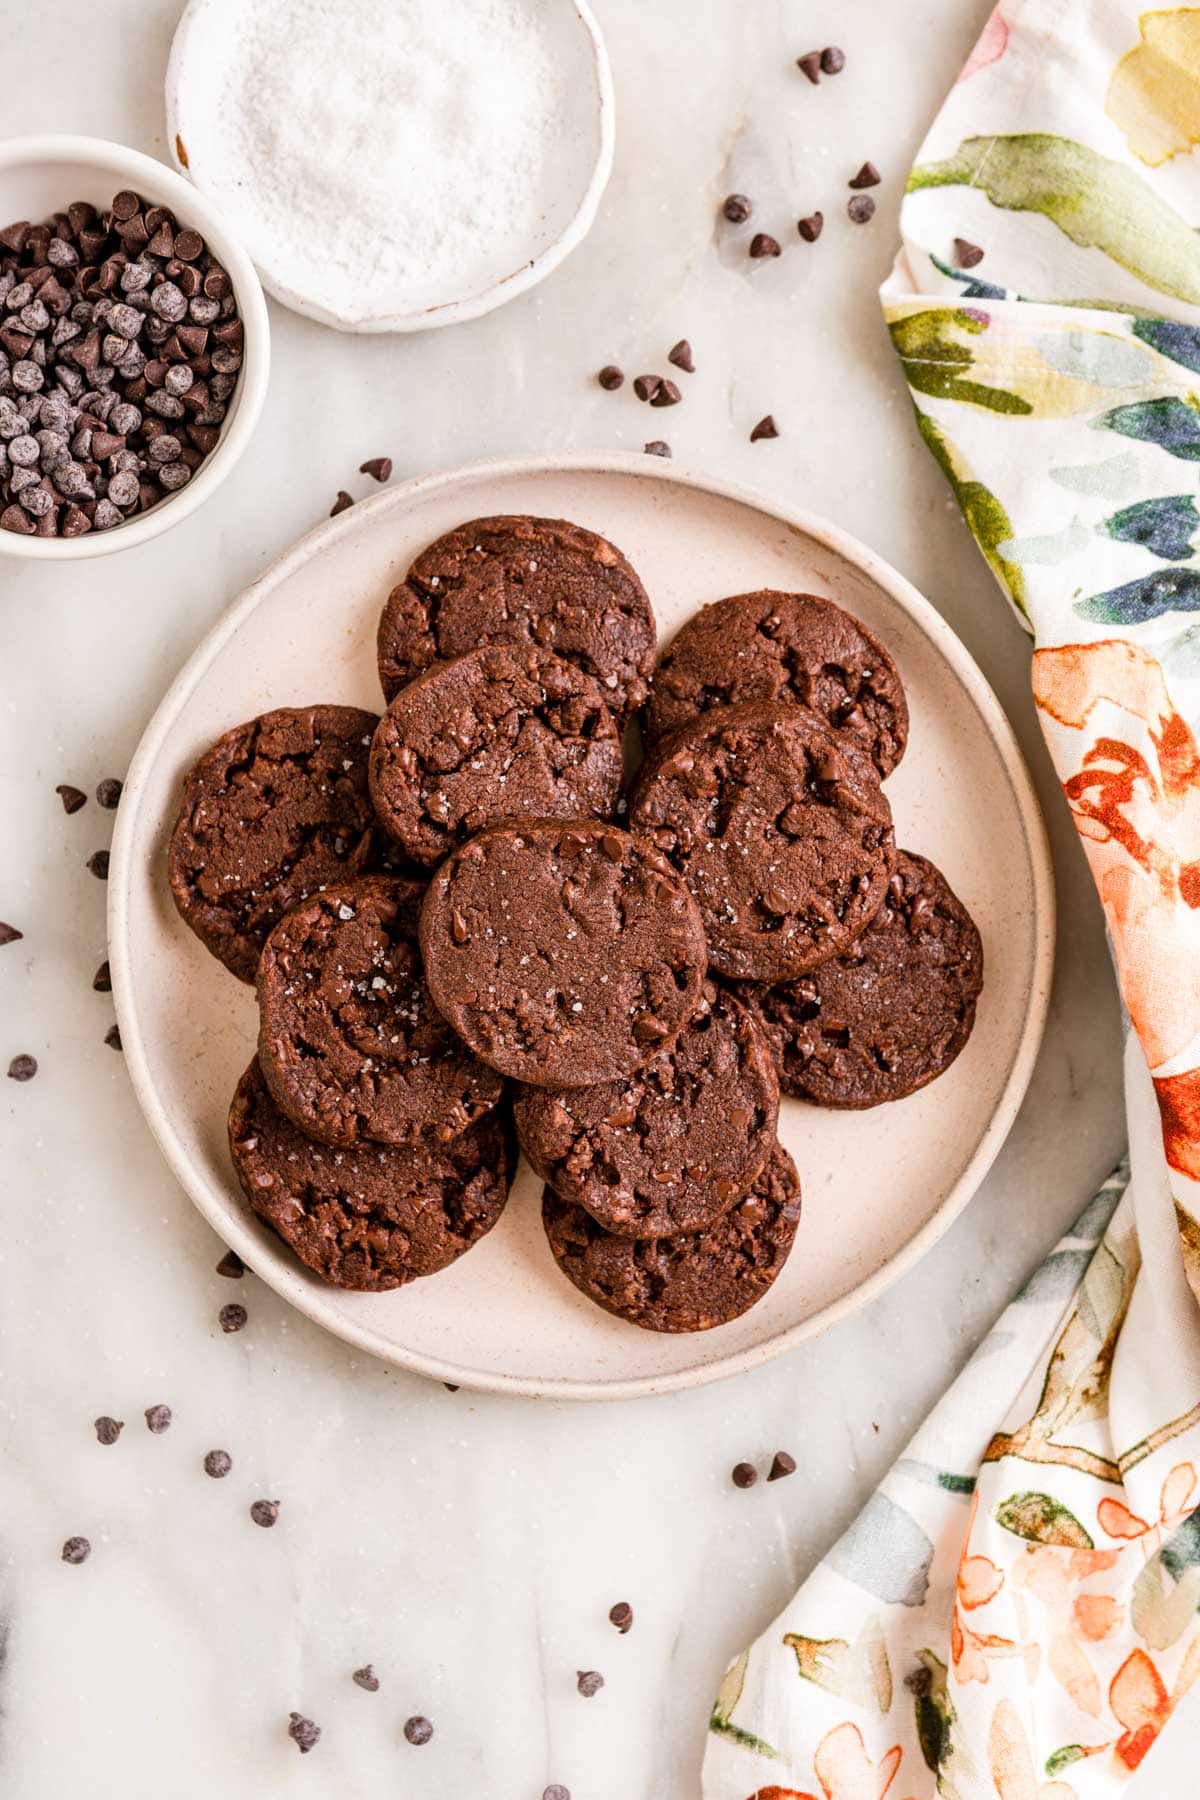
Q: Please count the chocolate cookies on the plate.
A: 11